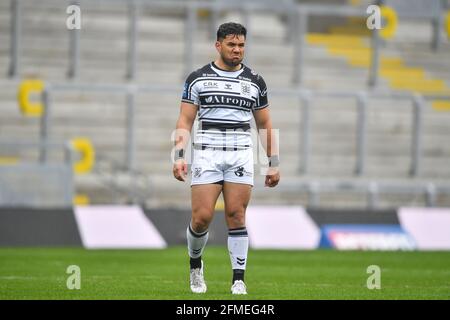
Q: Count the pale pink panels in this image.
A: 3